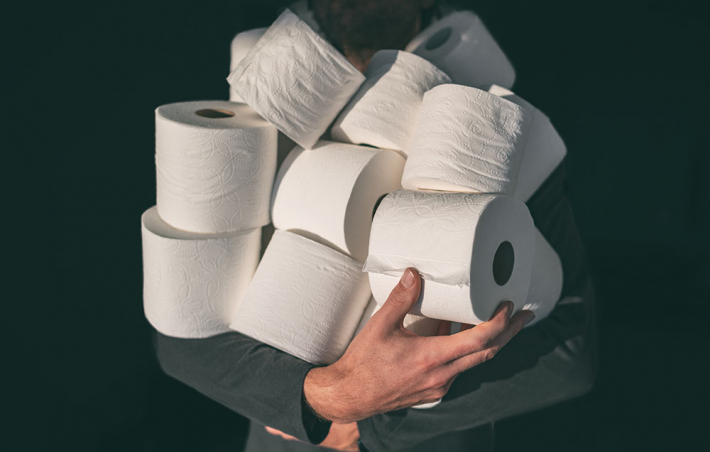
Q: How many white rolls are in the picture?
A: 13